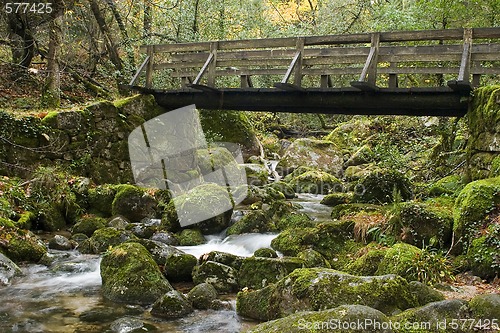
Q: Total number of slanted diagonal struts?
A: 5